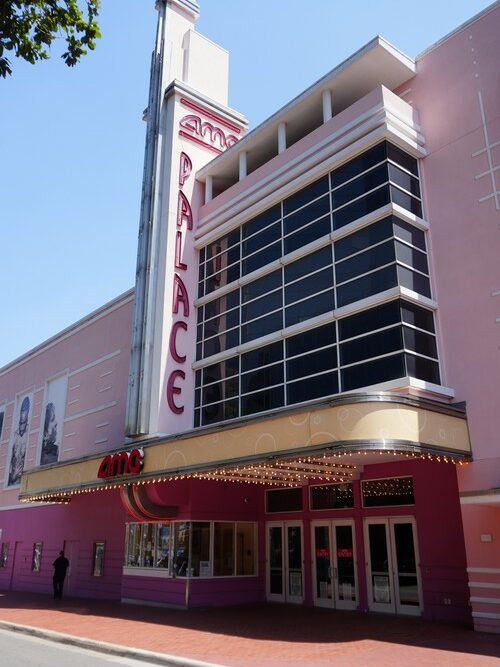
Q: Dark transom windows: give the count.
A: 3